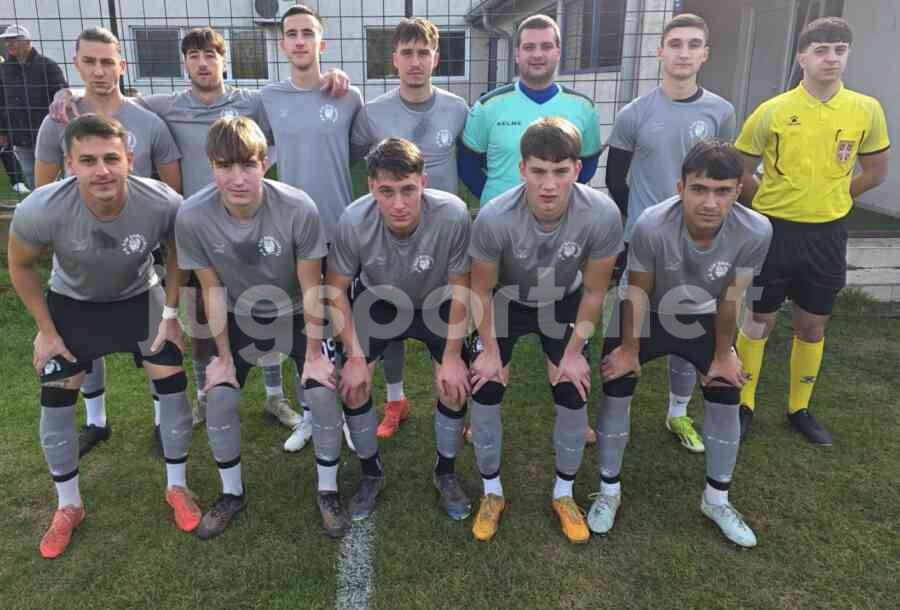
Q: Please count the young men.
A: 12